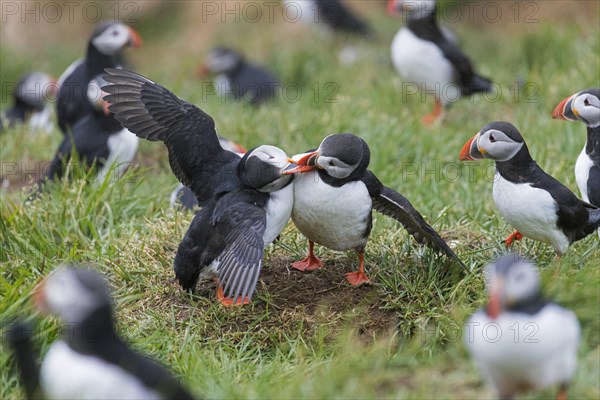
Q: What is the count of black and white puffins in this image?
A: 13